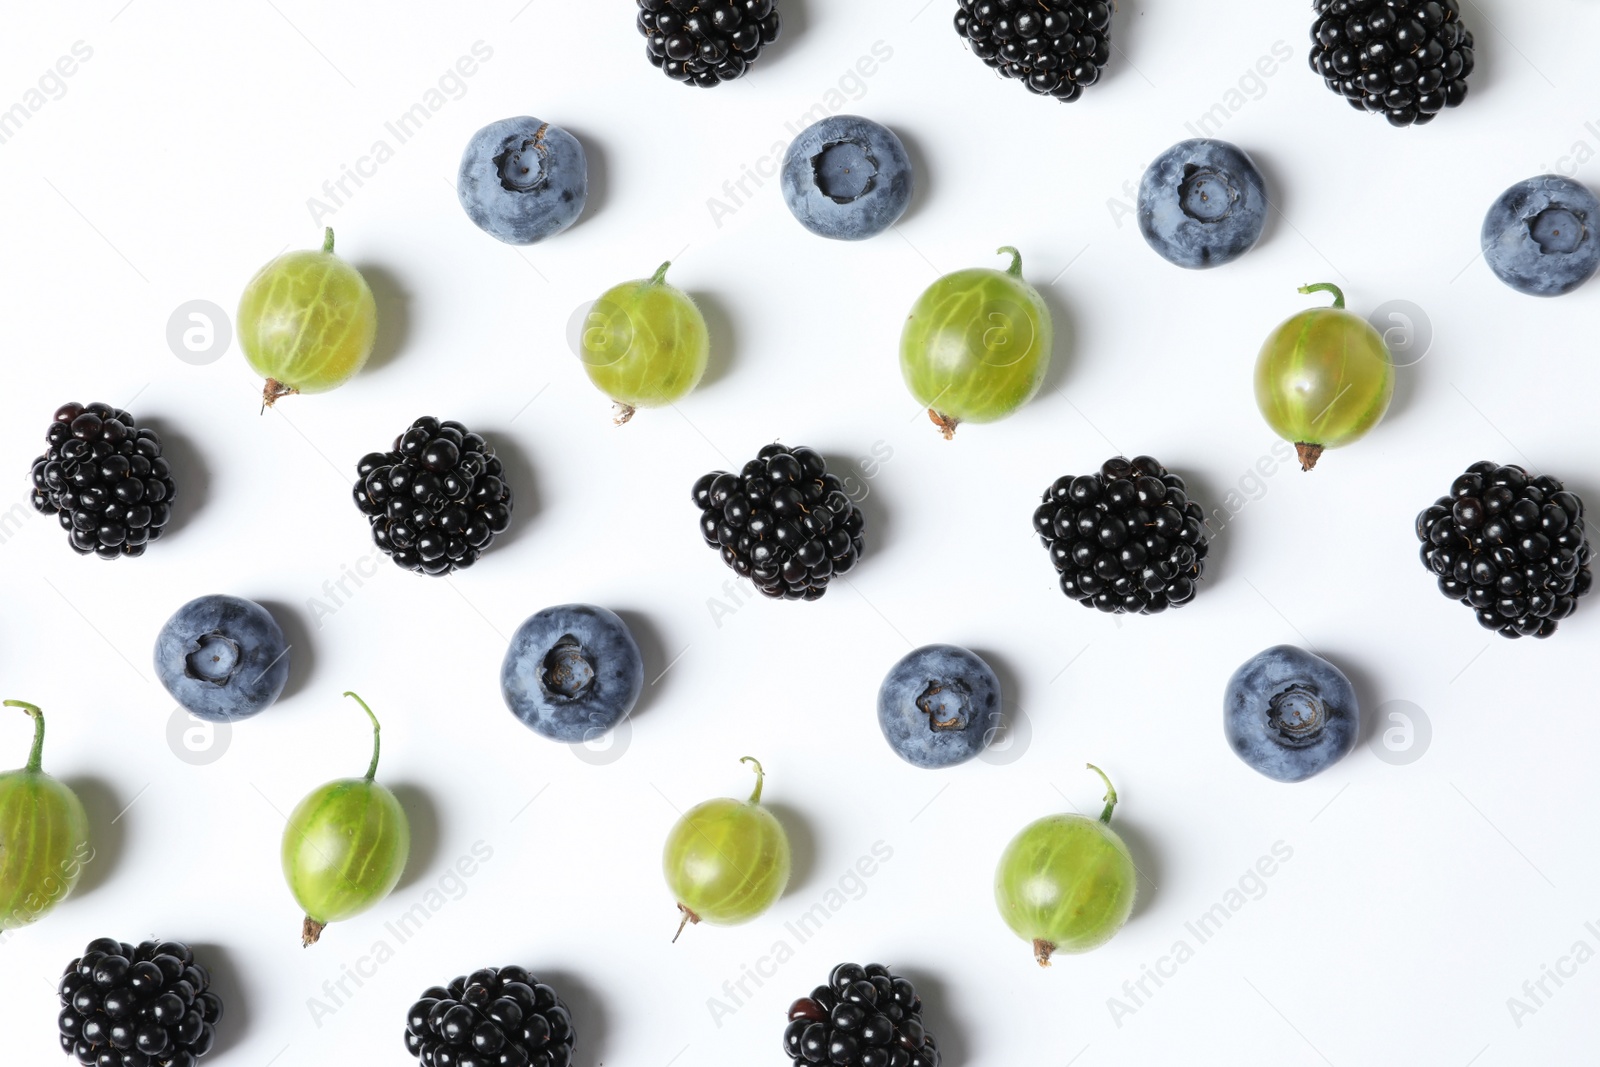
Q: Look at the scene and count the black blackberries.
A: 11